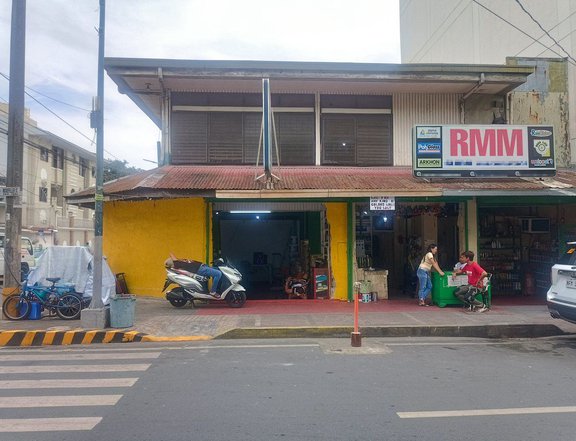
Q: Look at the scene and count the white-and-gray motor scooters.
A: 1